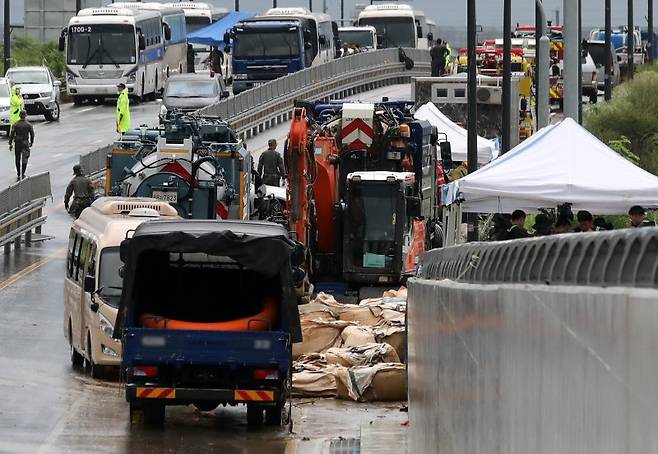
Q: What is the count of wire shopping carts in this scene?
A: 0